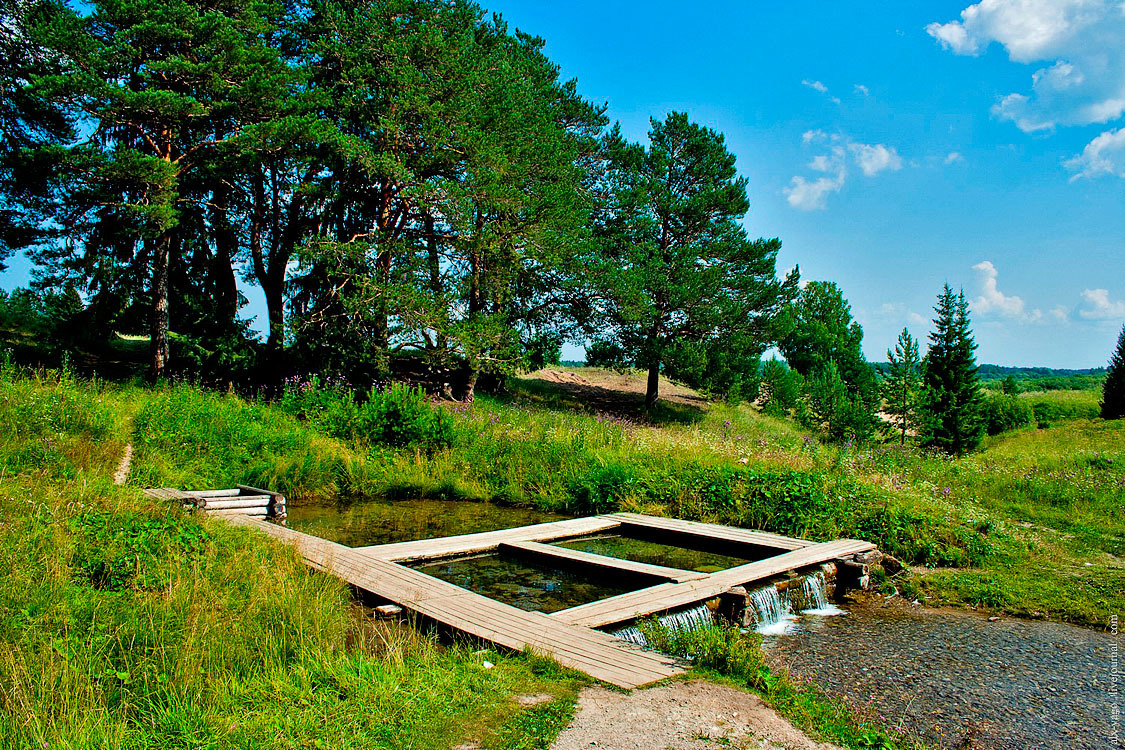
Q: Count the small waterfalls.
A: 3